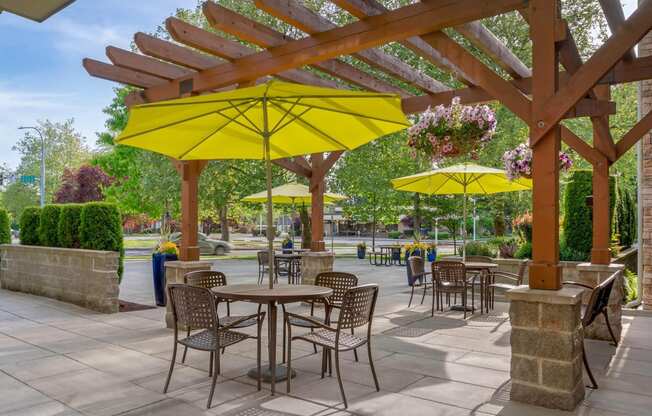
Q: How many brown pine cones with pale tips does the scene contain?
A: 0